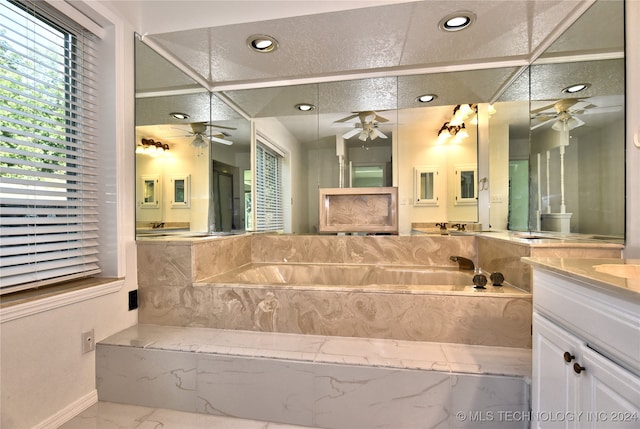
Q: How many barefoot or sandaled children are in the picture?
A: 0